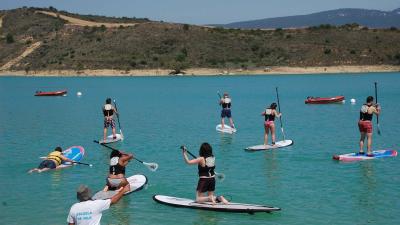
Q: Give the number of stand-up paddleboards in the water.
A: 7